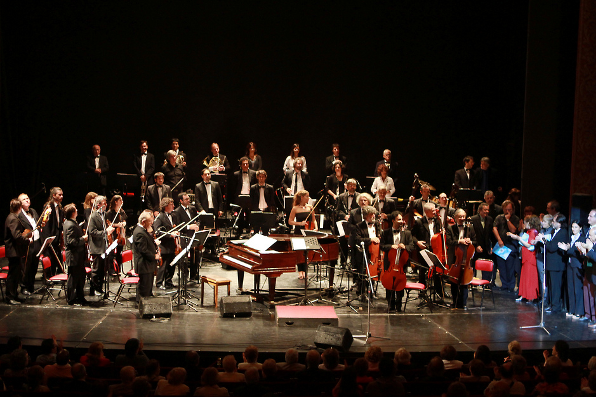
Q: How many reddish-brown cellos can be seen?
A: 4